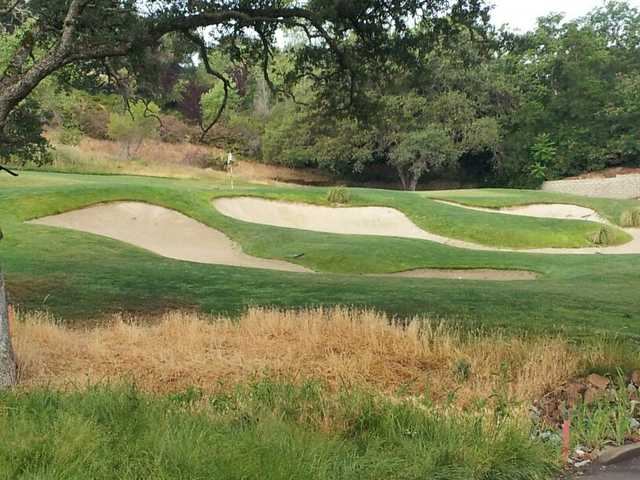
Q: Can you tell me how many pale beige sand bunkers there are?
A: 4